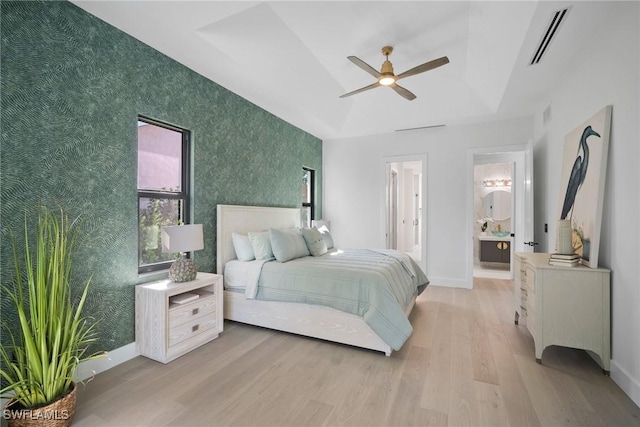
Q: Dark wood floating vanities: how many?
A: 1